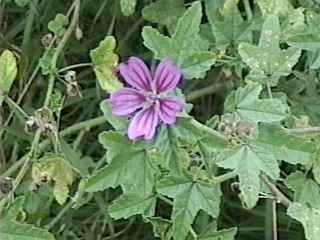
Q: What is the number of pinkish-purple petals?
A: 5